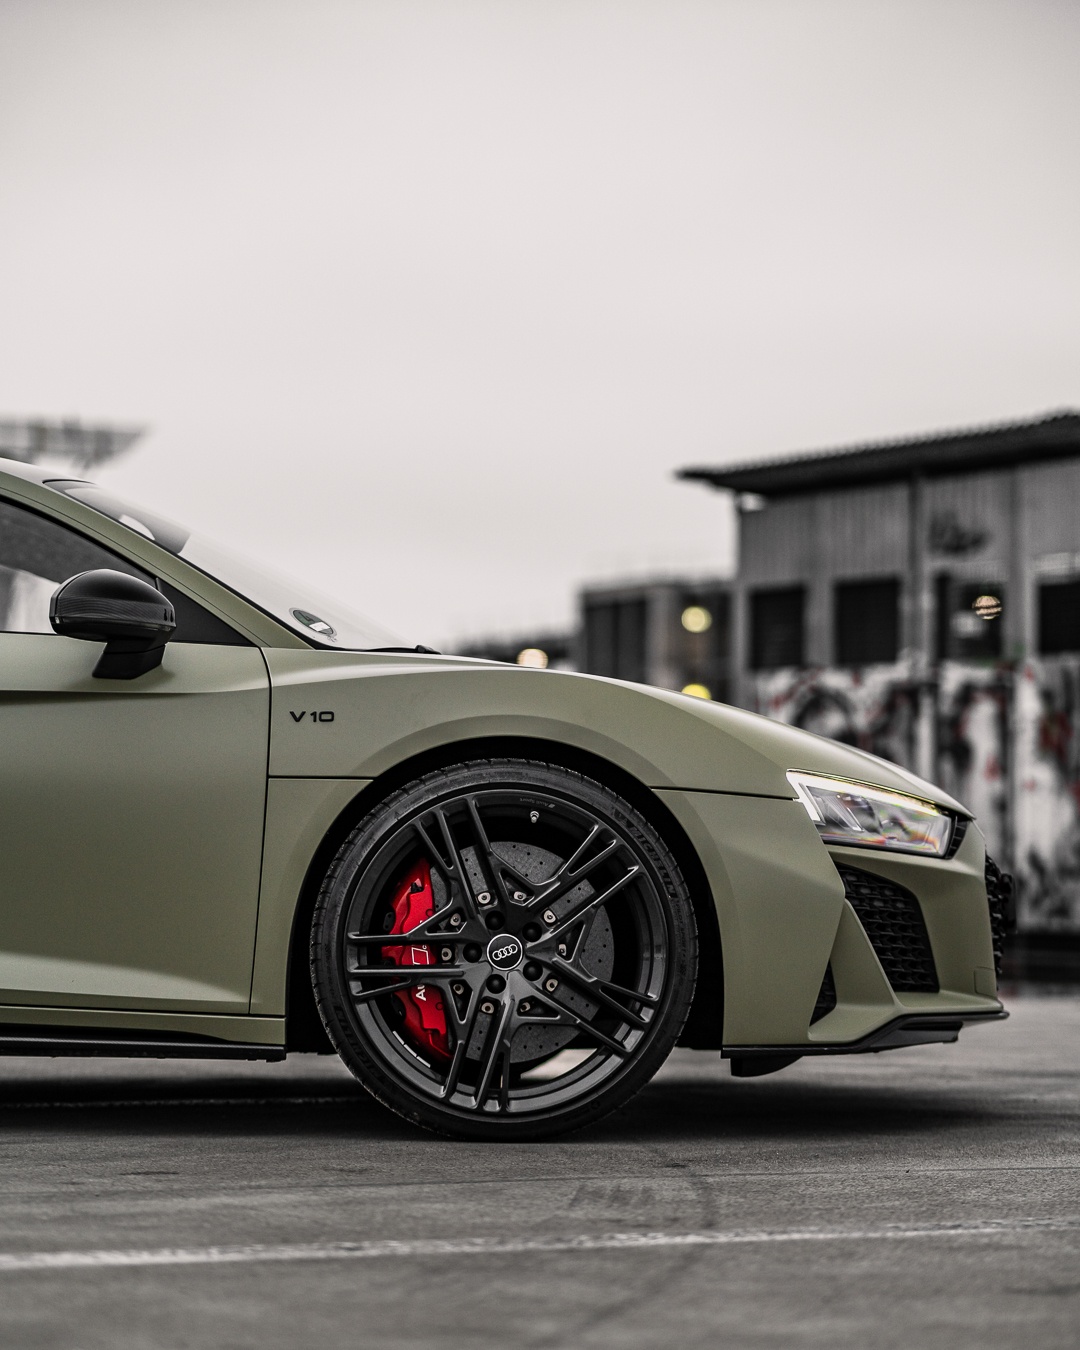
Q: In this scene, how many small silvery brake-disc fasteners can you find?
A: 10